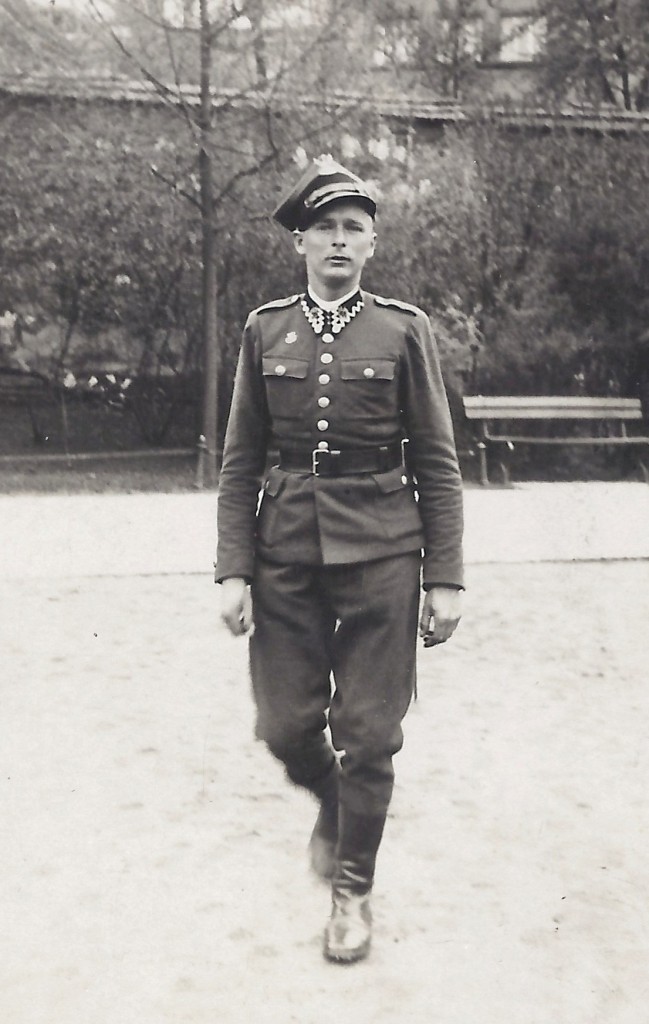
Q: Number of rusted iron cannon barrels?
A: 0